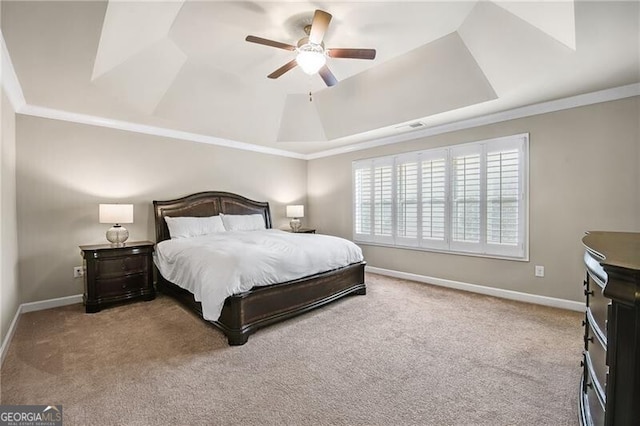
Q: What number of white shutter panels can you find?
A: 6